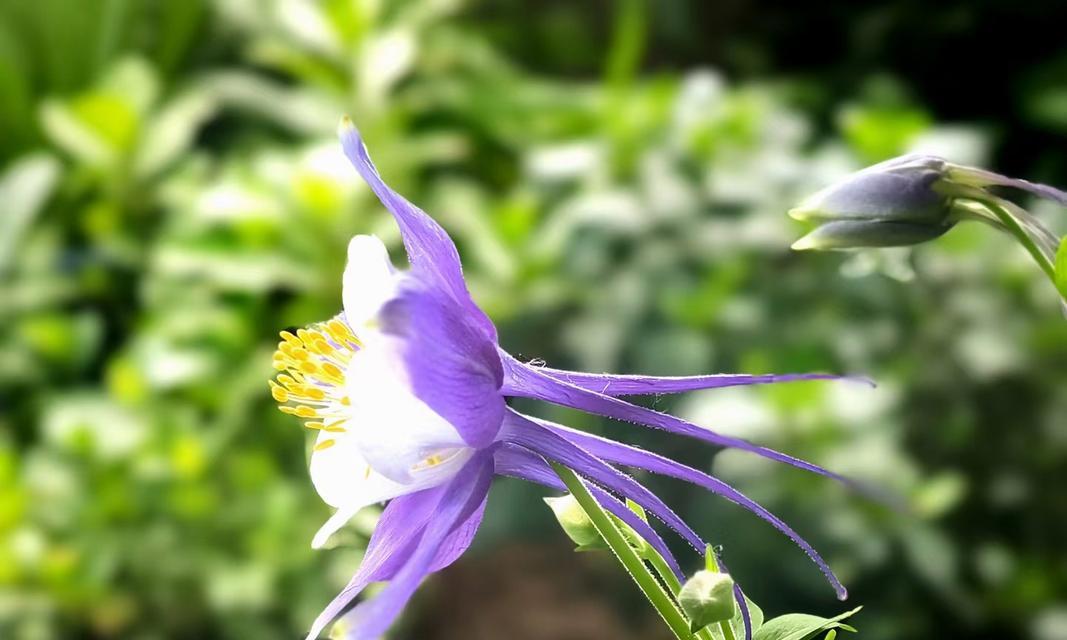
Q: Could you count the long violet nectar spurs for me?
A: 5